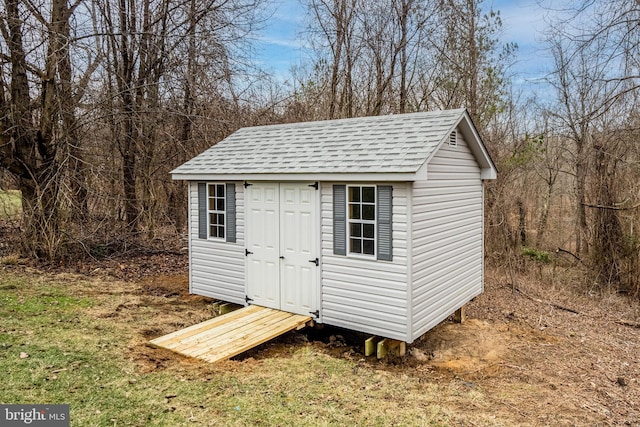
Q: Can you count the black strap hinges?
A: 6